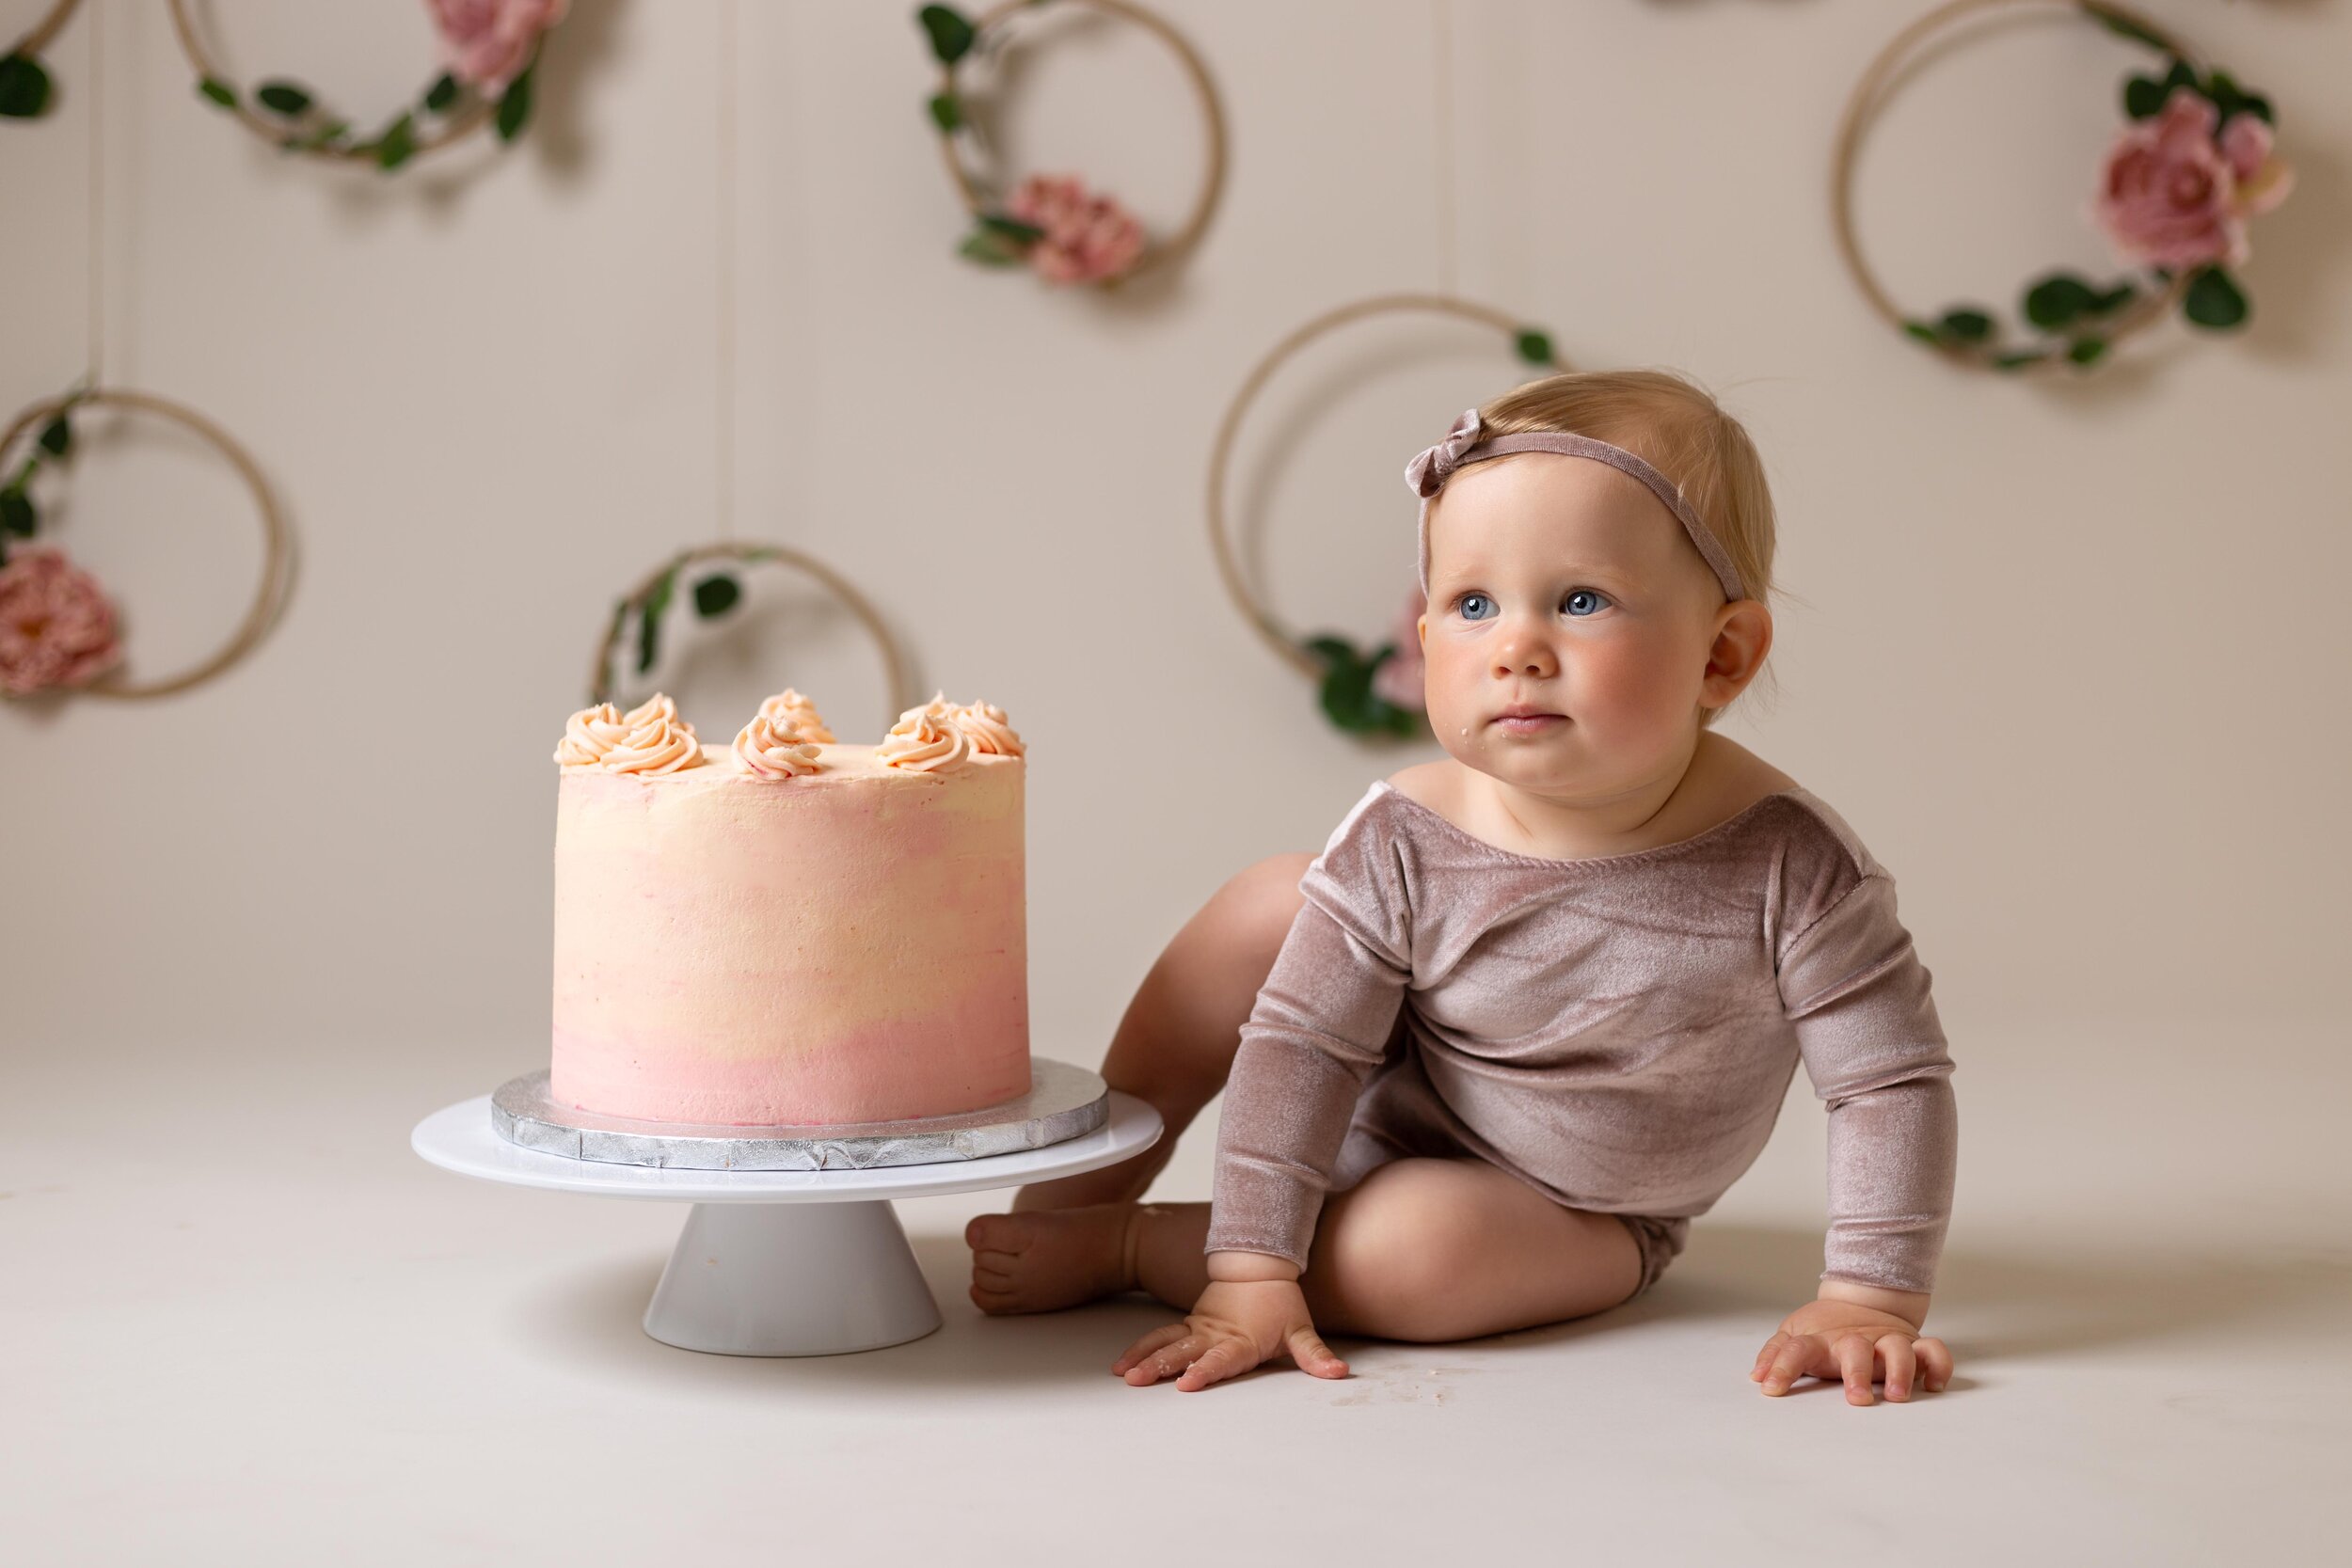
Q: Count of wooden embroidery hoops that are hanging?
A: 7